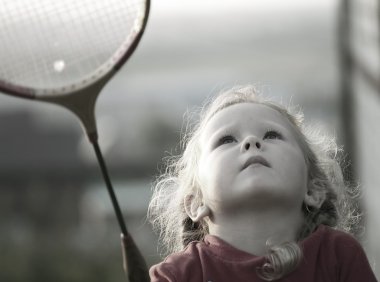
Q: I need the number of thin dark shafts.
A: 1